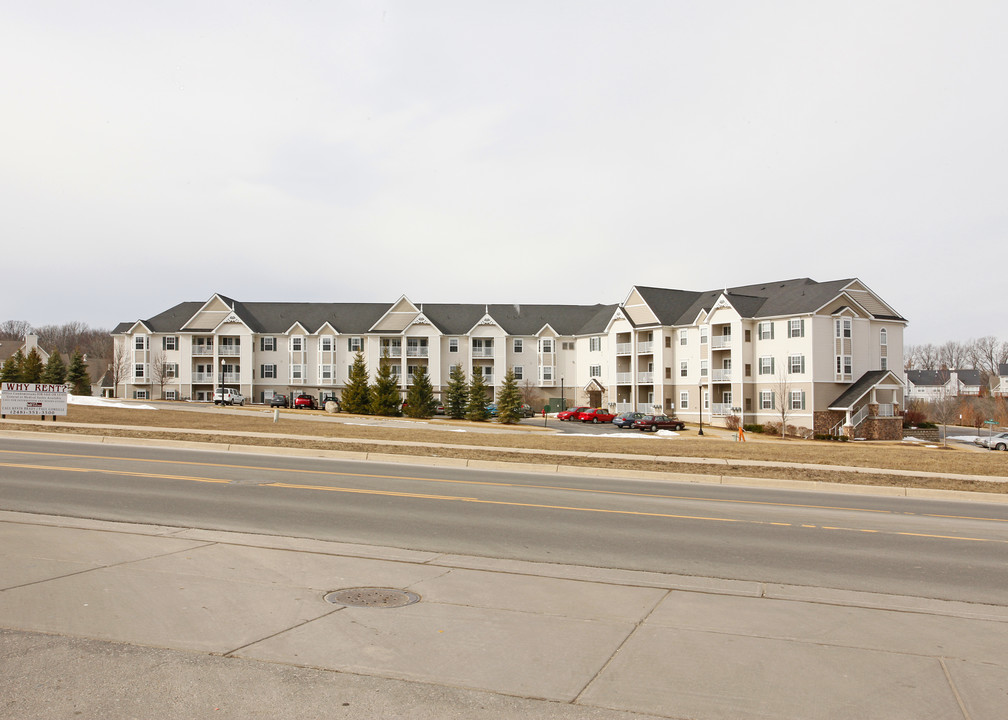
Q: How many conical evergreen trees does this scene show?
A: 11